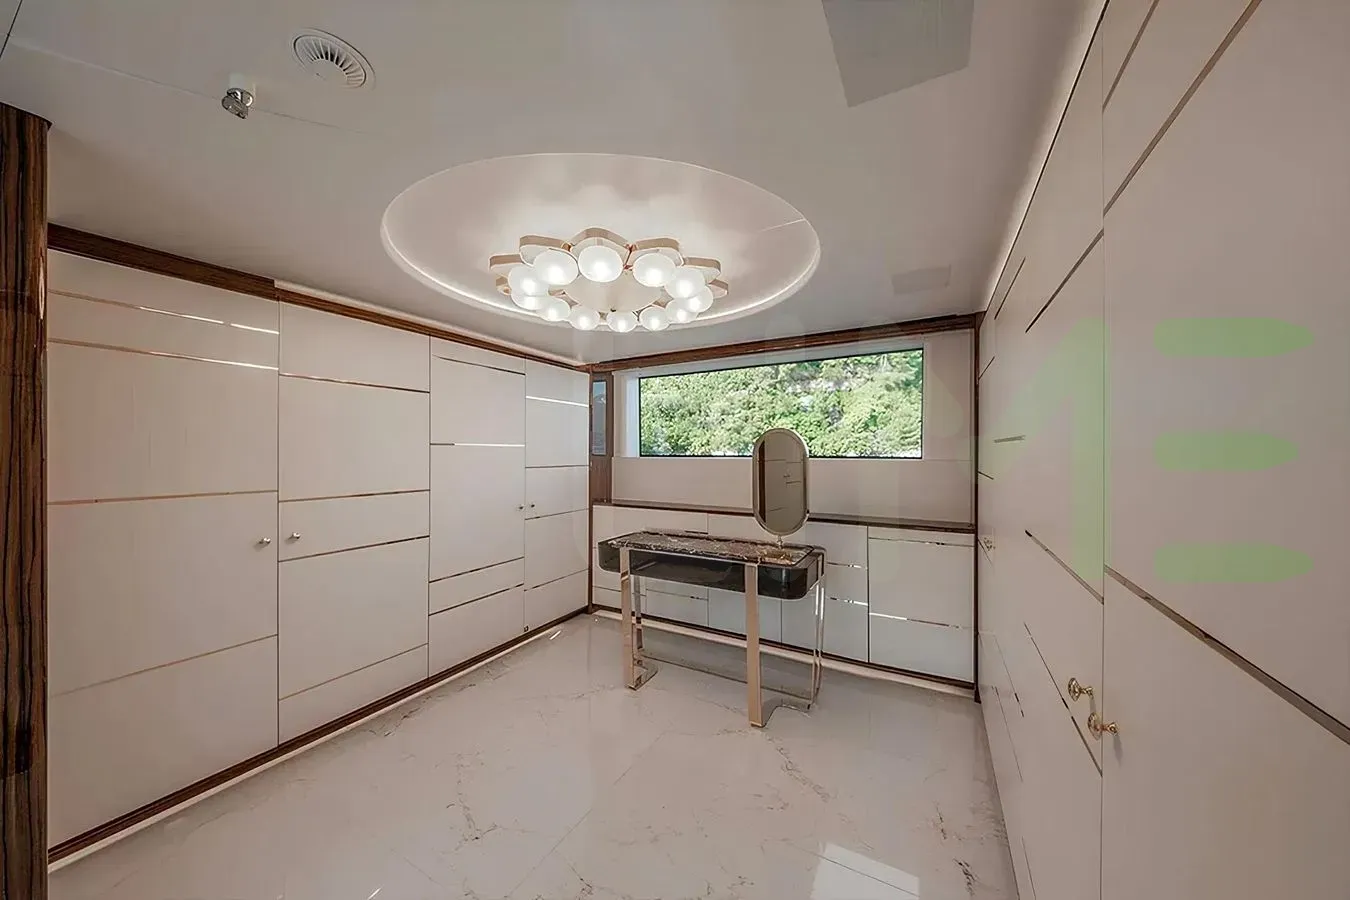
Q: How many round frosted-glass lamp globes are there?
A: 12